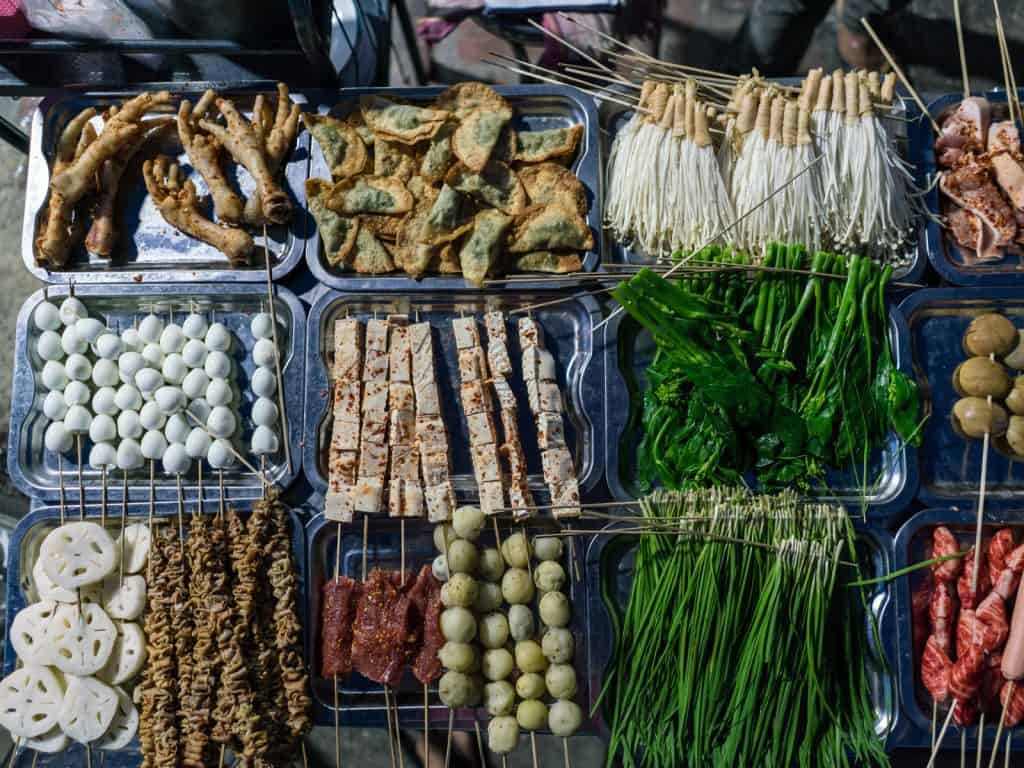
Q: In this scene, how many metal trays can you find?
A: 12